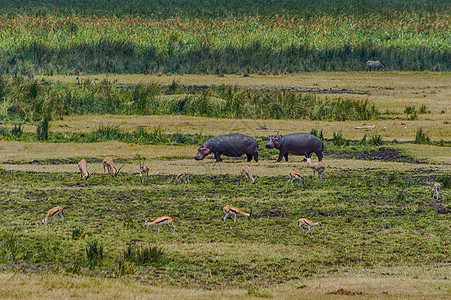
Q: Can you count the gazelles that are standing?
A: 12